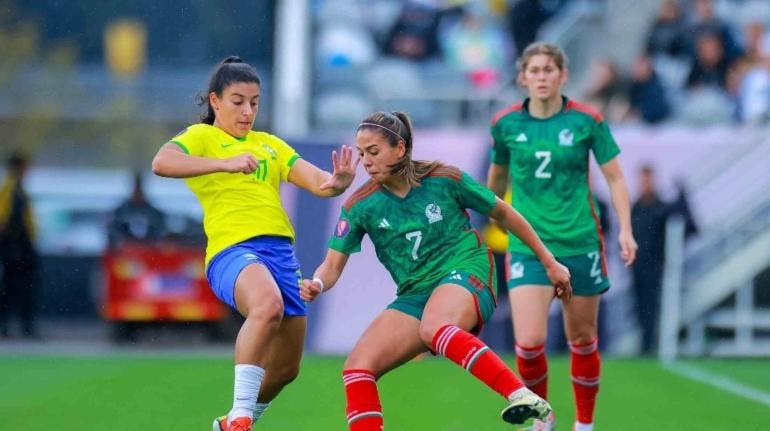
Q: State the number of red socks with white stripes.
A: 4